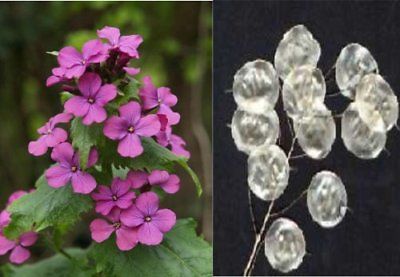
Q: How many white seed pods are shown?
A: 11